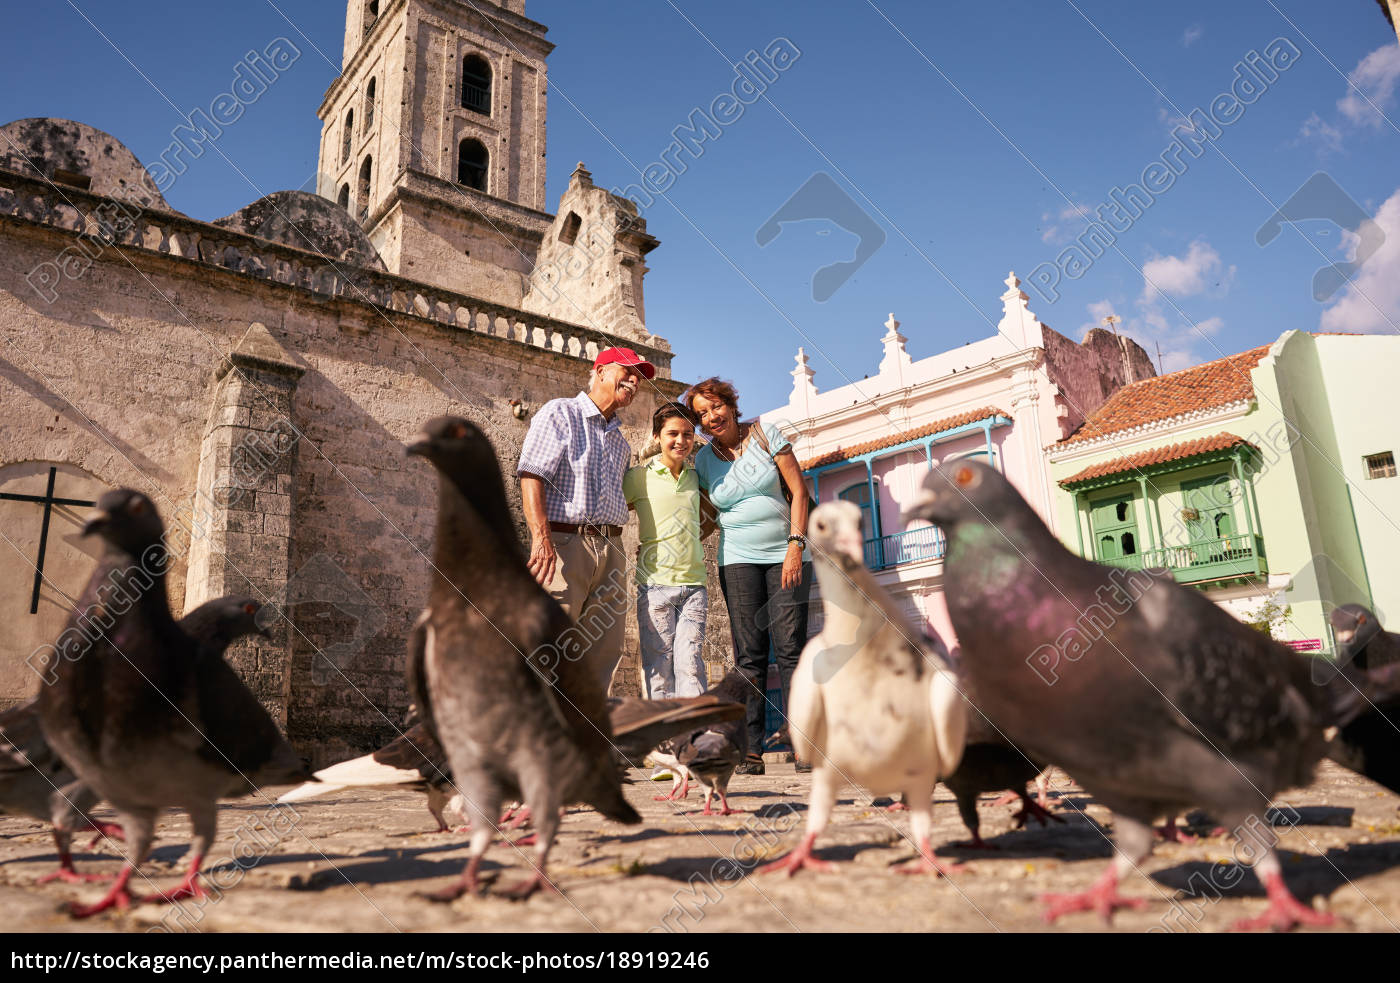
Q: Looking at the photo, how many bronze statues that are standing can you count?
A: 0